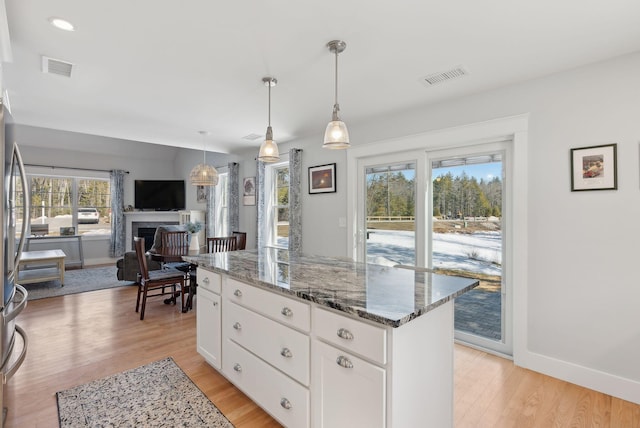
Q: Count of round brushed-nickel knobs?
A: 1